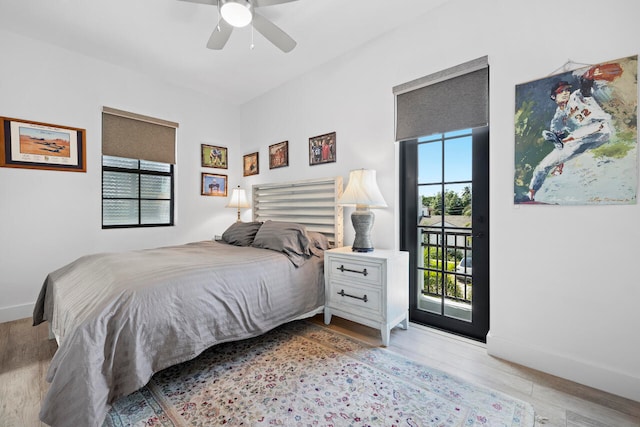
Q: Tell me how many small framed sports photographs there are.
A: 5